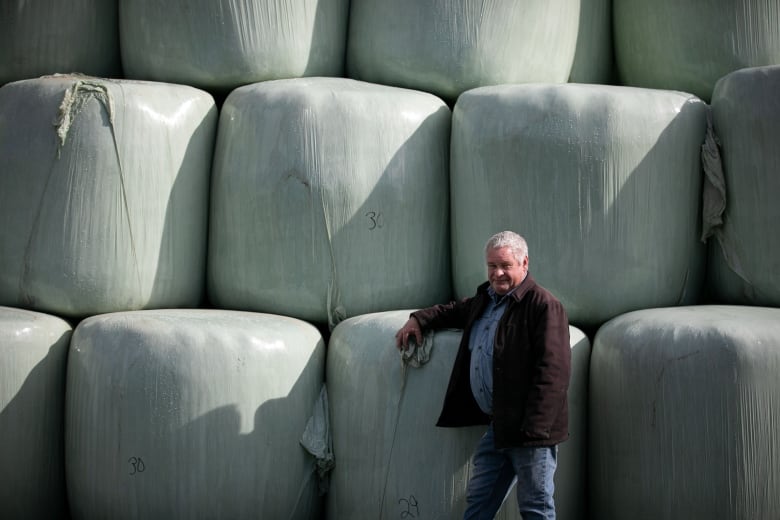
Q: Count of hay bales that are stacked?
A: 12